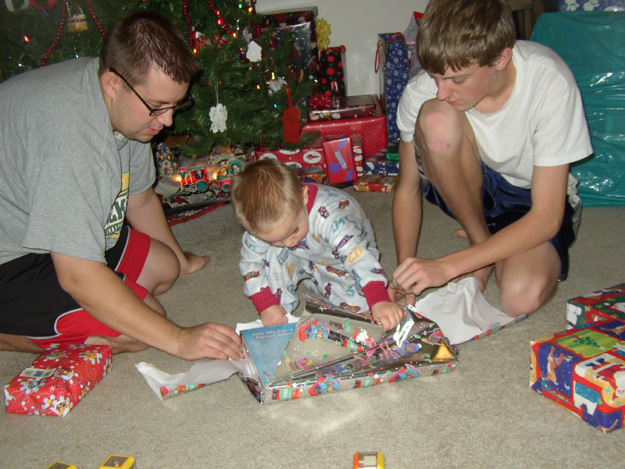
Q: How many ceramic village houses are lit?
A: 1